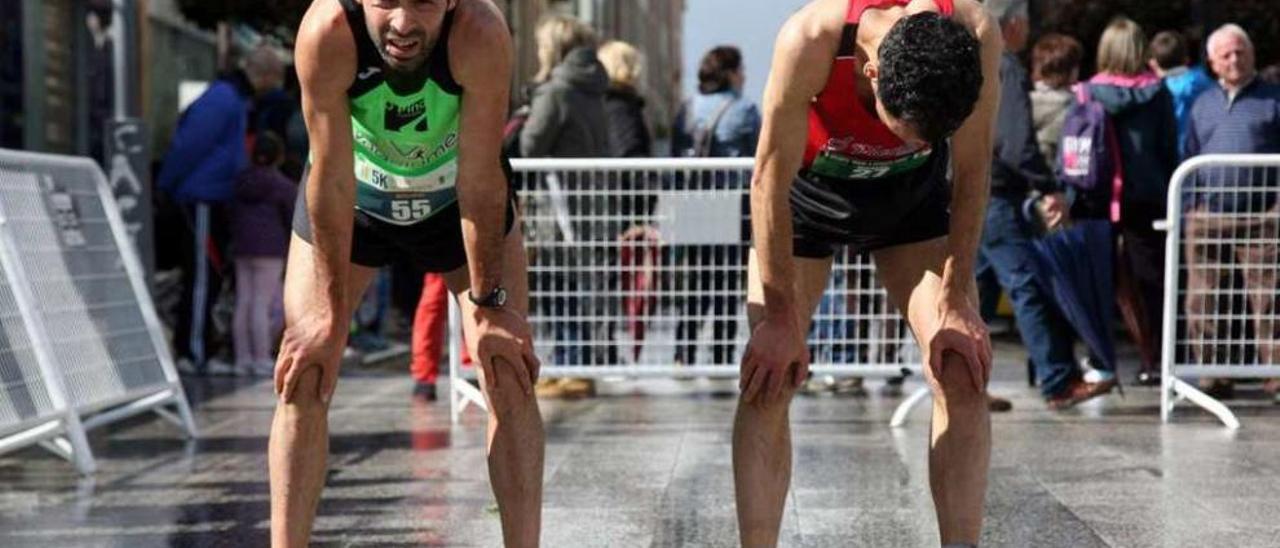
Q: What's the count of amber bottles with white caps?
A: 0